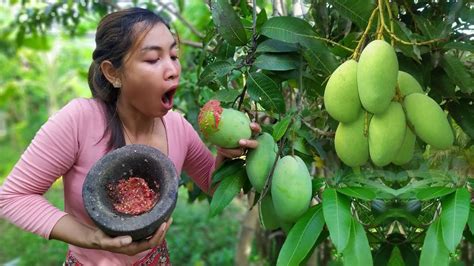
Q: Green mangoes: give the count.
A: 11